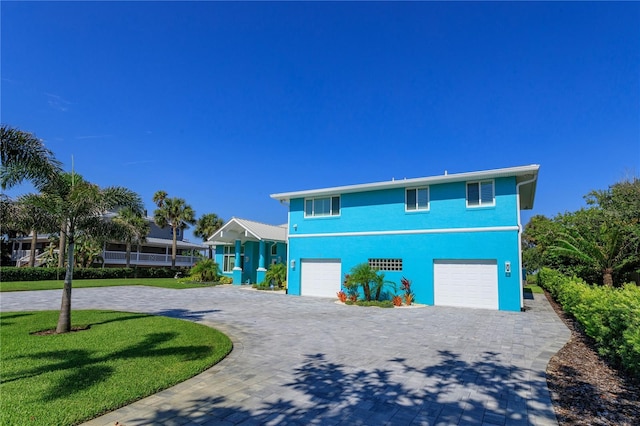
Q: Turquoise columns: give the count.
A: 2